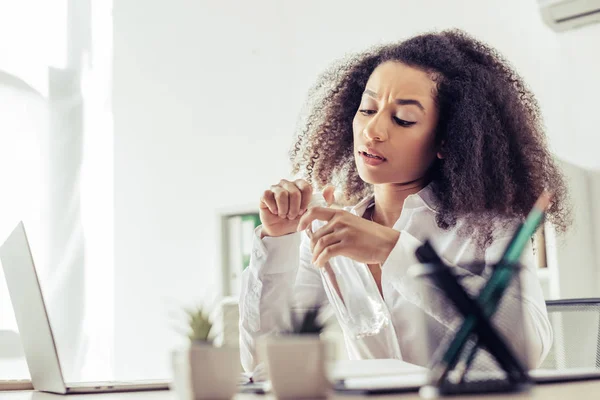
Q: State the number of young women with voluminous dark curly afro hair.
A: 1